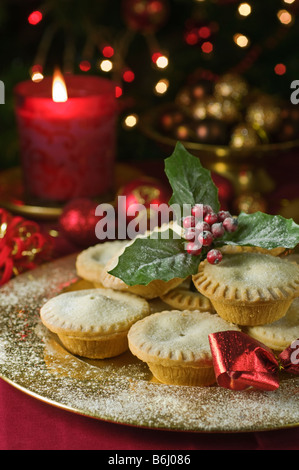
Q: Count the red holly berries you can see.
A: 12